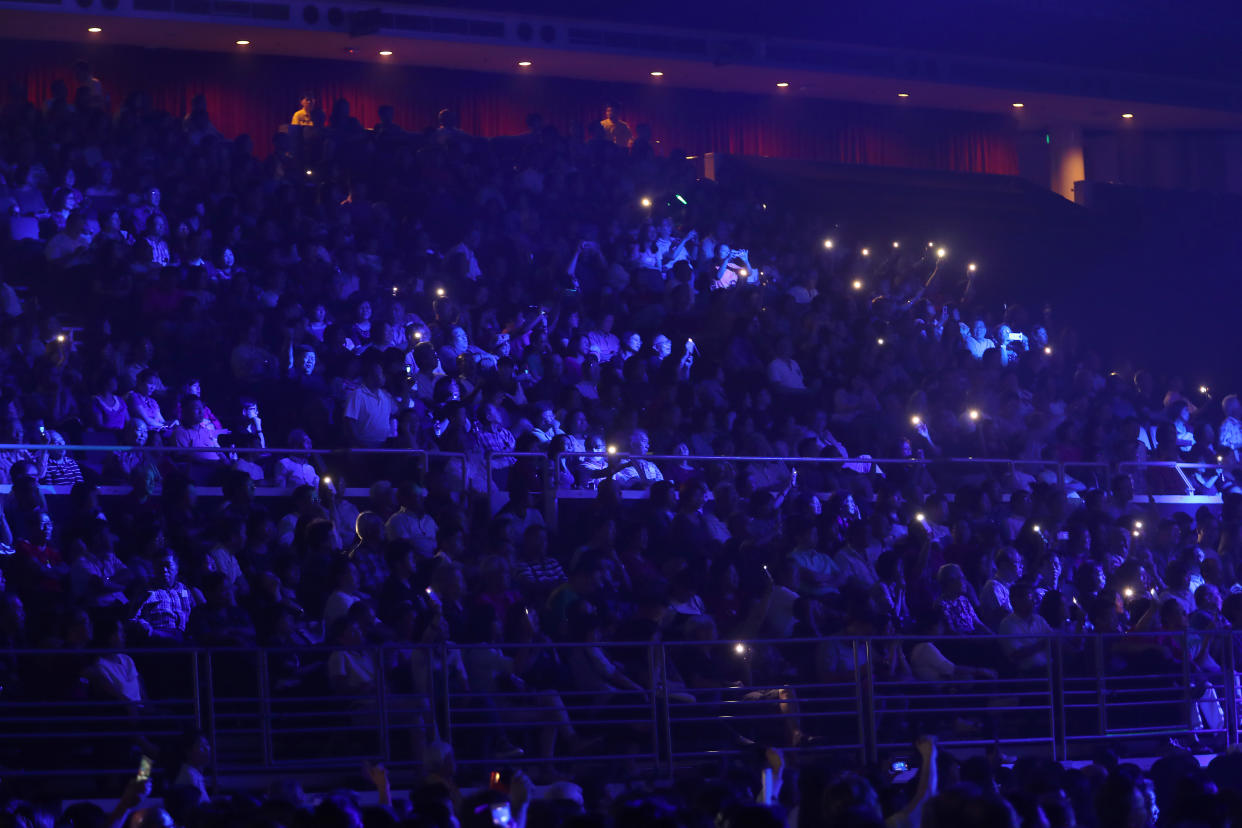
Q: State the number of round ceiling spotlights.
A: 9